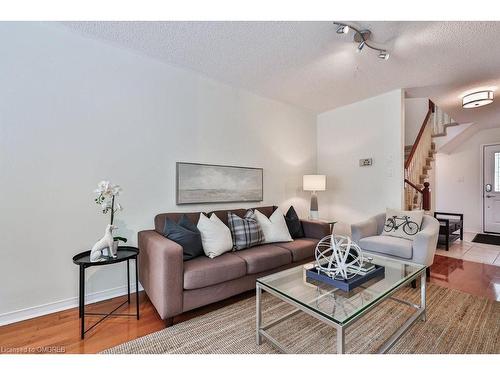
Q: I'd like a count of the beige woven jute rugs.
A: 1